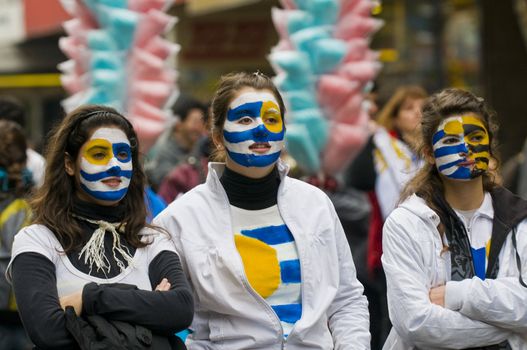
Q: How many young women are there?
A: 3